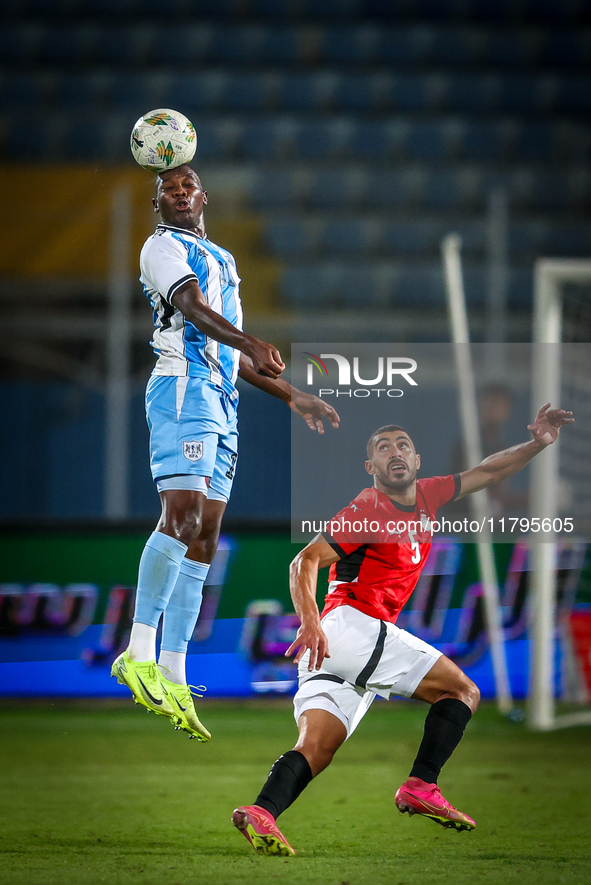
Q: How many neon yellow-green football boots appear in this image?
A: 2